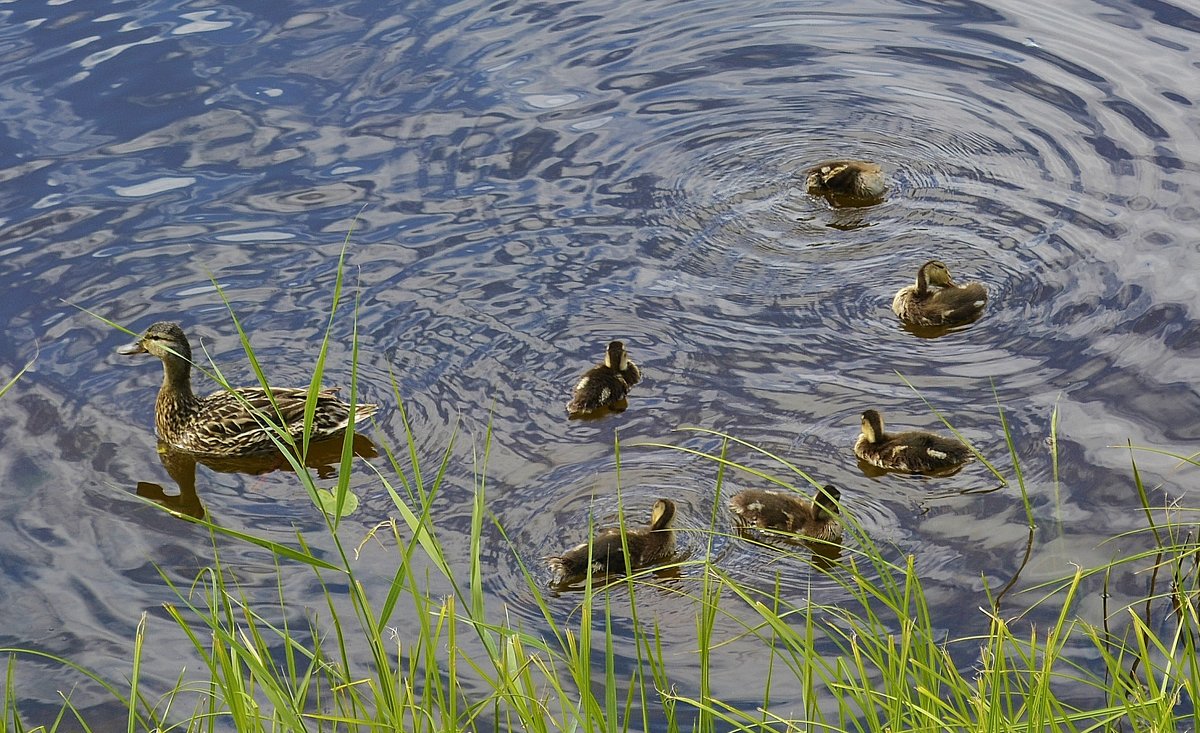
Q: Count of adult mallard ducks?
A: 1